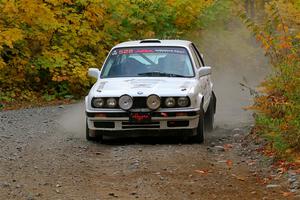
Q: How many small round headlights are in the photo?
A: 4